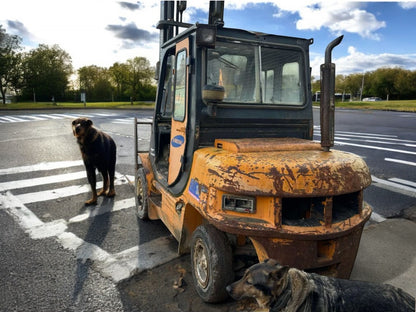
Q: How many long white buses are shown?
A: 0